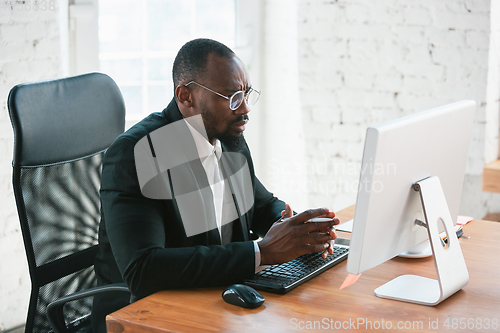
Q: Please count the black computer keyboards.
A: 1